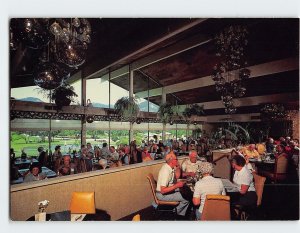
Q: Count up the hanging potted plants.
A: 4